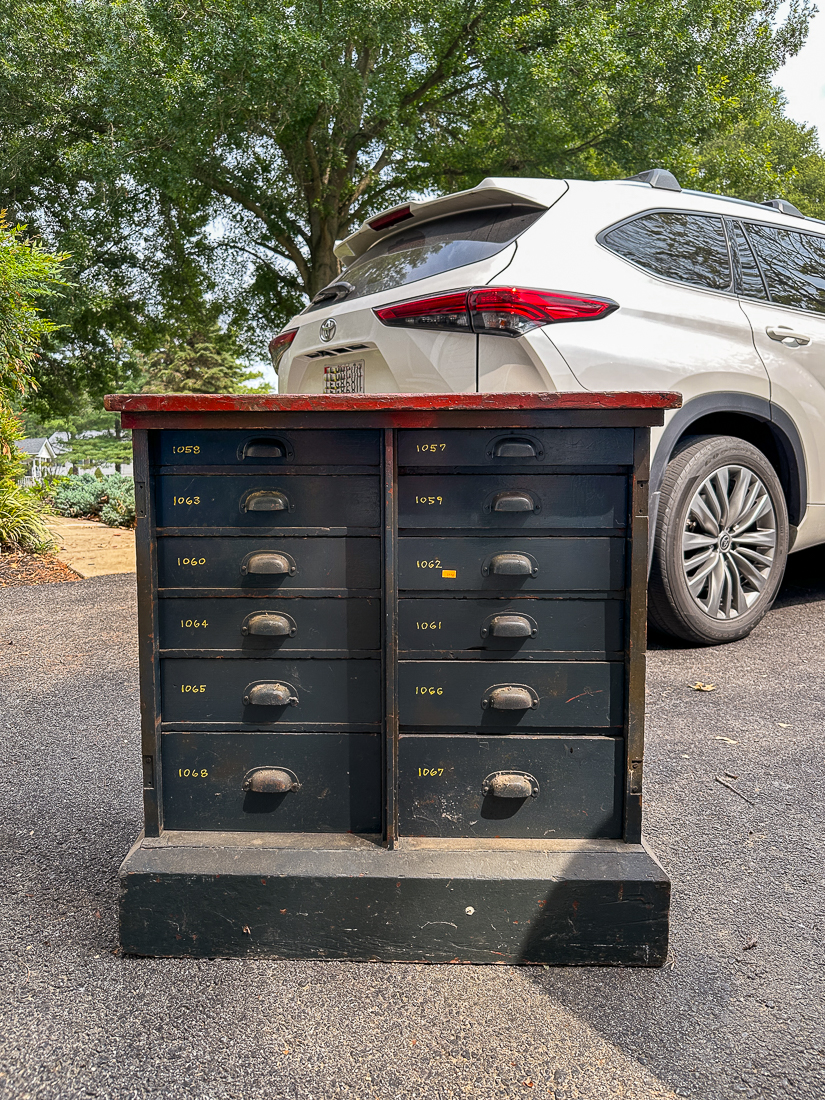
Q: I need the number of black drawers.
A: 12